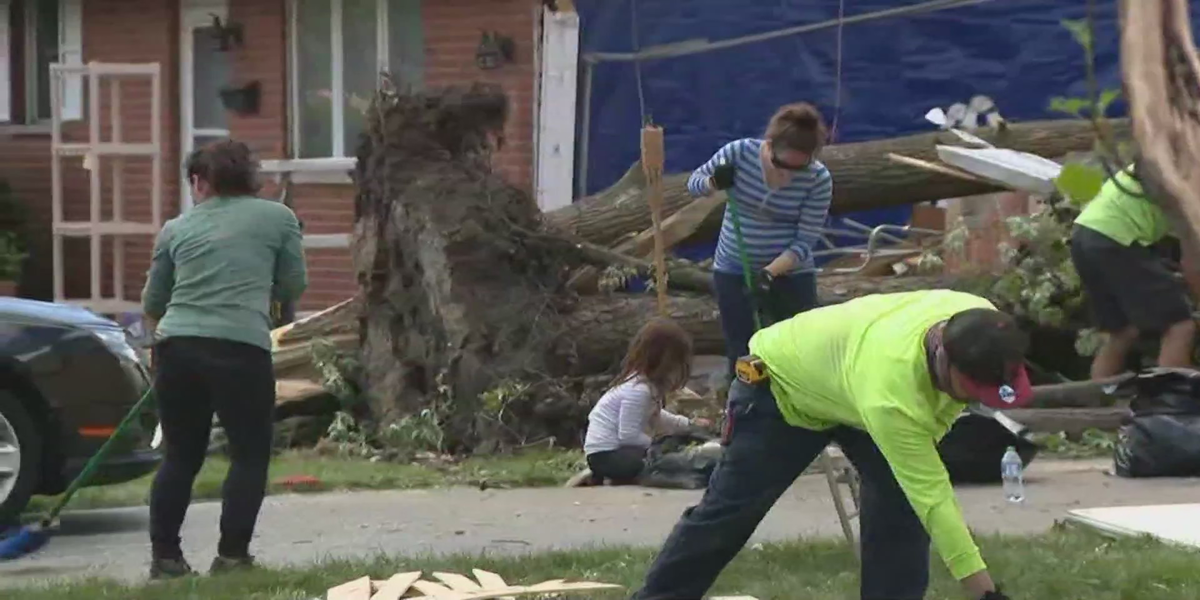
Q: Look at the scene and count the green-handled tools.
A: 2